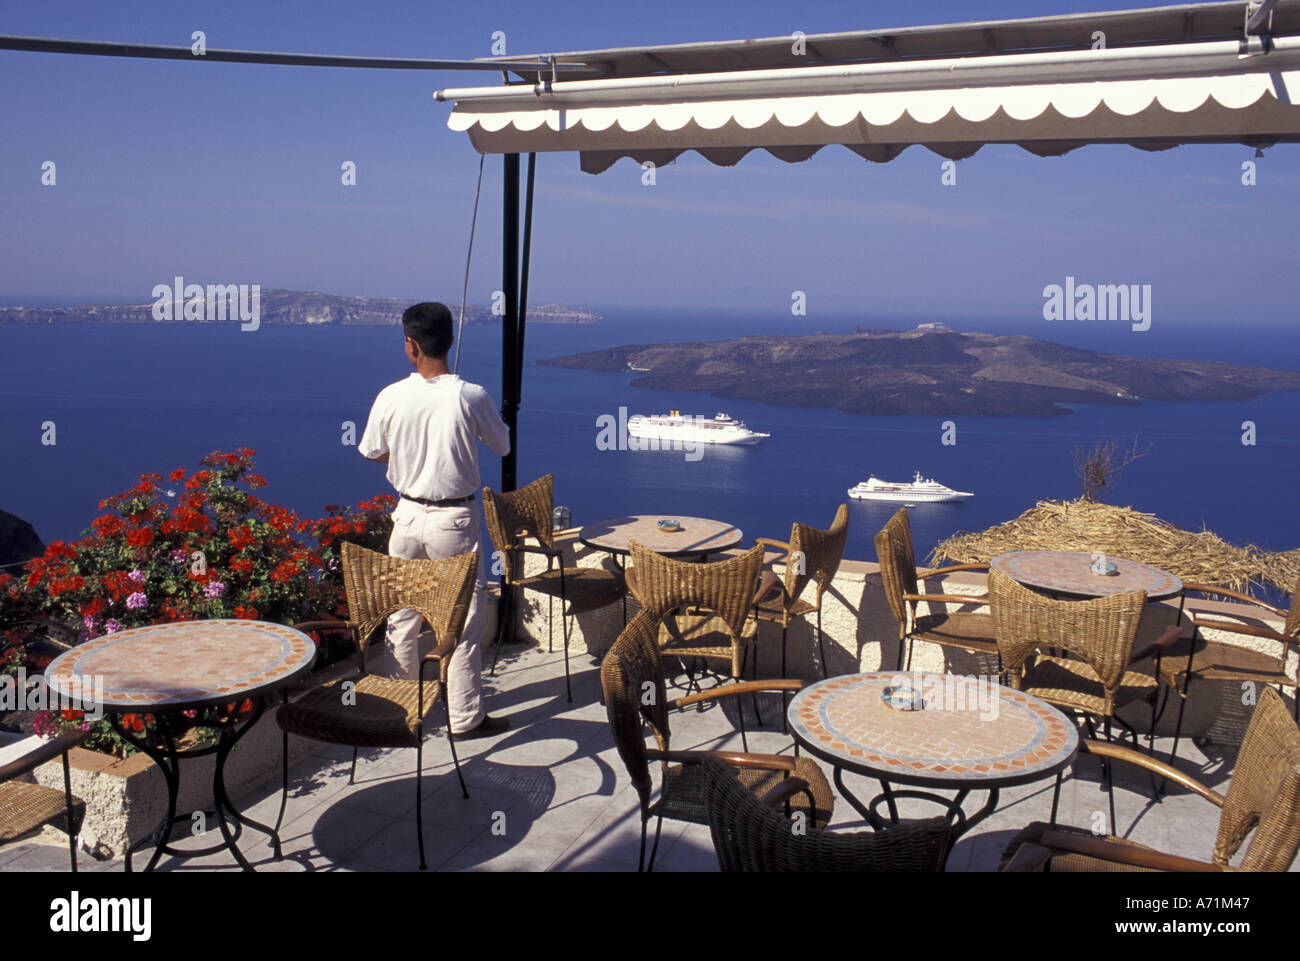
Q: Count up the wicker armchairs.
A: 11